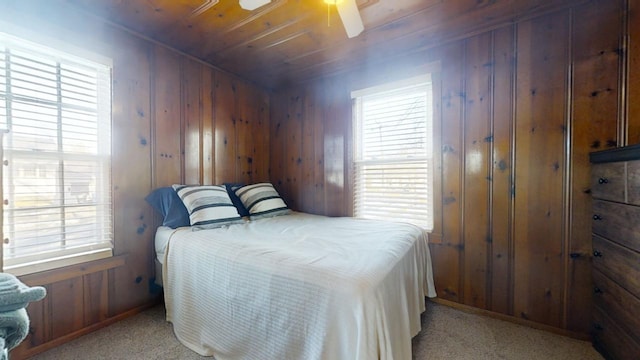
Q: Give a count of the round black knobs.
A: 5